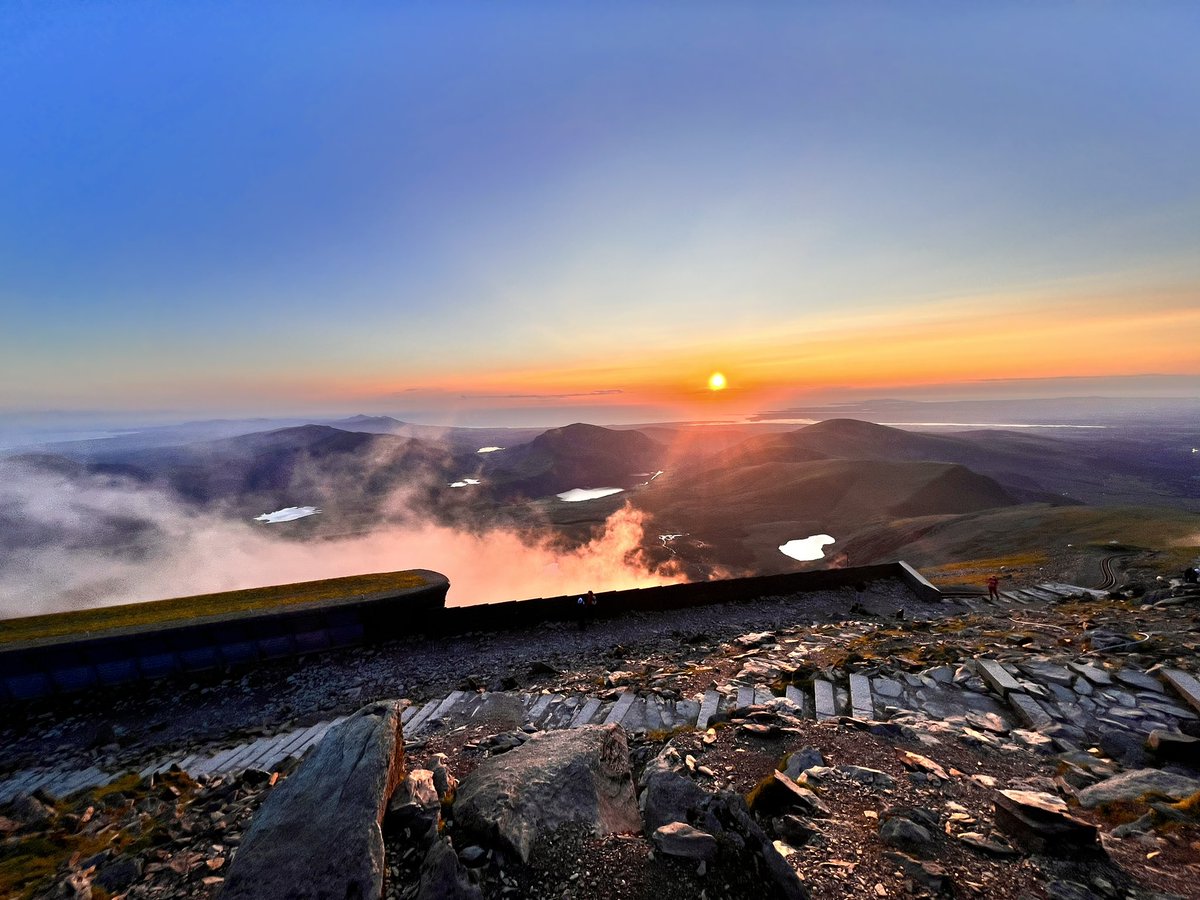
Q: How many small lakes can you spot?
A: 5